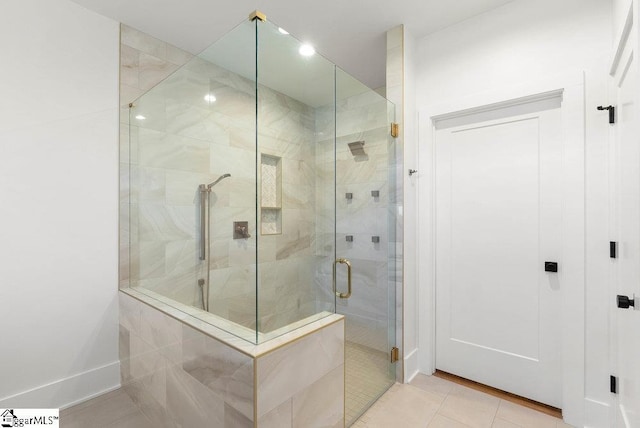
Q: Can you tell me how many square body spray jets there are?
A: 4